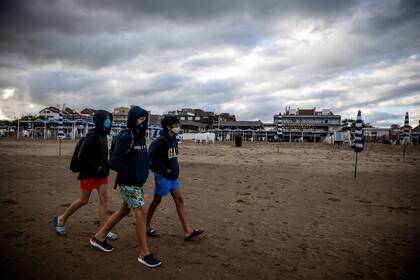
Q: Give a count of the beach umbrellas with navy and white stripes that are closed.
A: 5